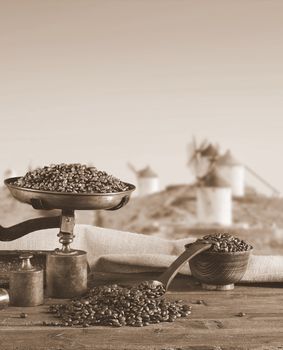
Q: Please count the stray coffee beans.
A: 3